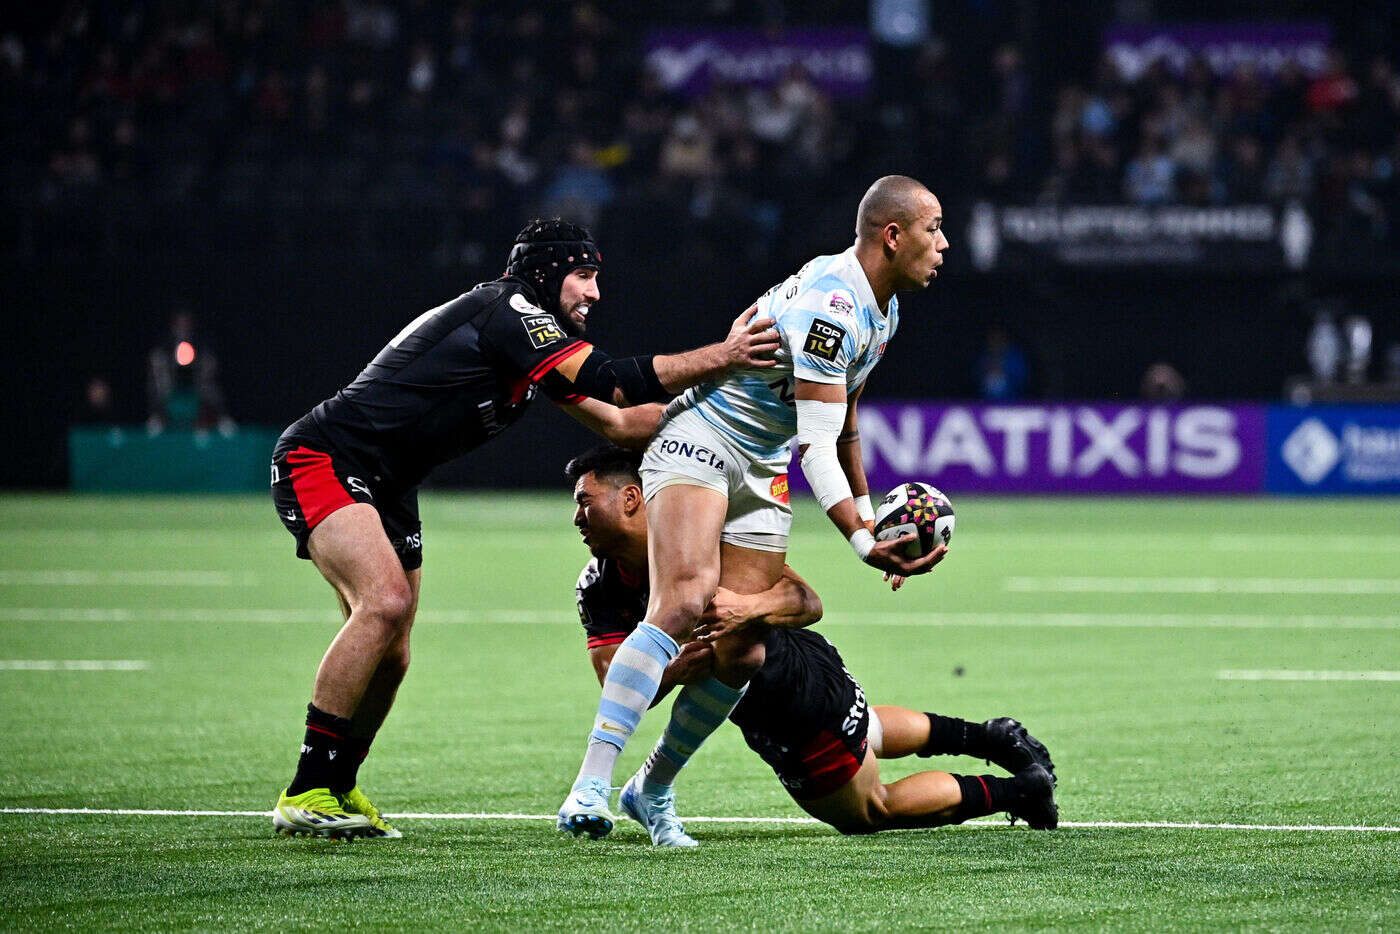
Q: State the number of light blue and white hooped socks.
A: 2